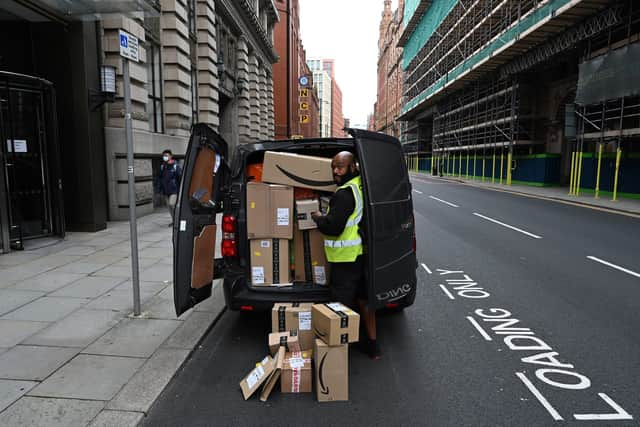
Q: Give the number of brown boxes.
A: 12